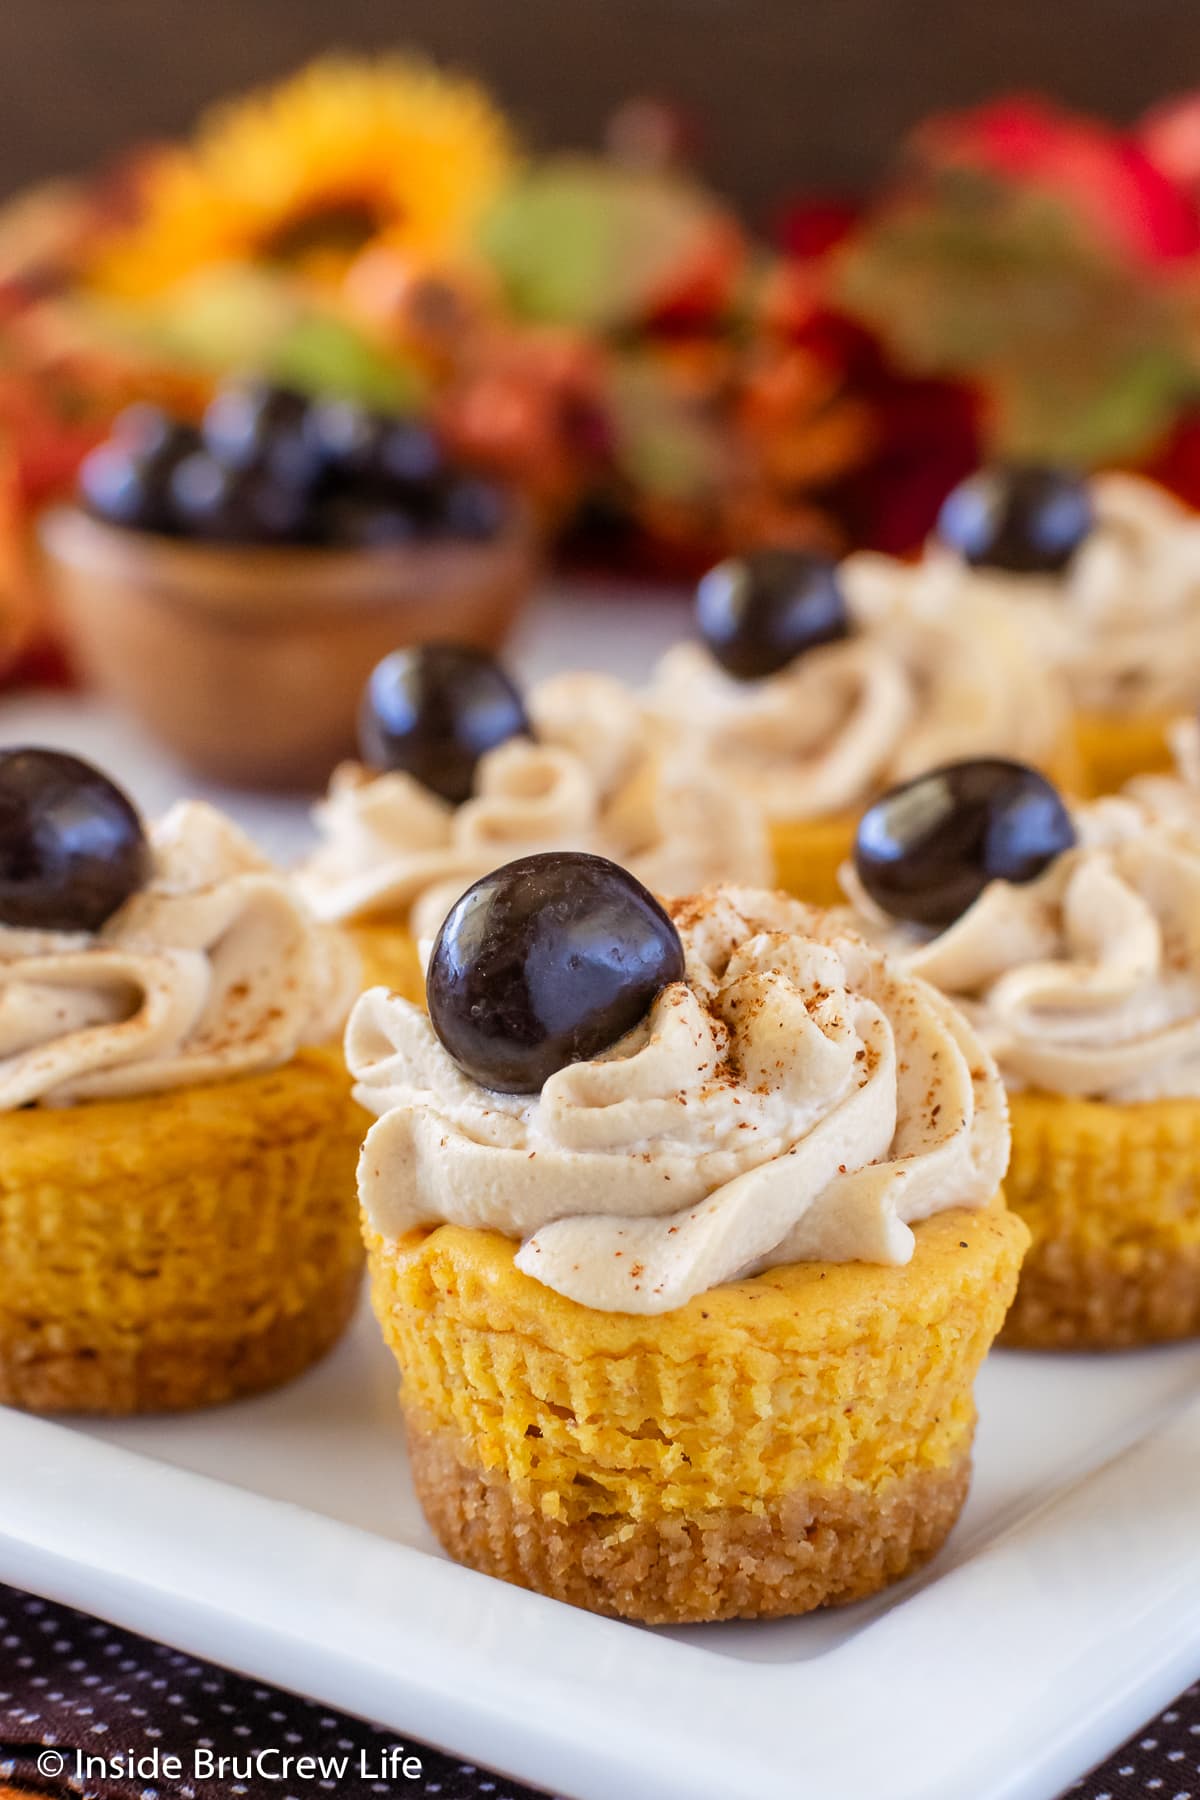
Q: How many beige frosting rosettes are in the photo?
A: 6